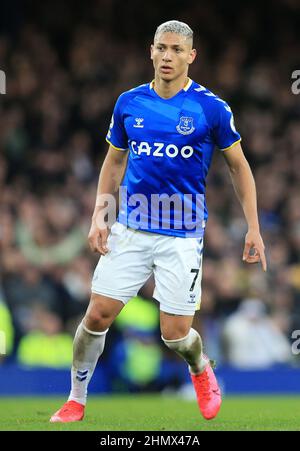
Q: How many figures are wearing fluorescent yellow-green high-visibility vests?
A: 3